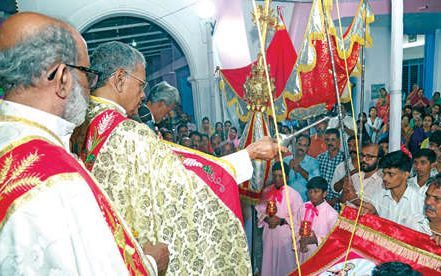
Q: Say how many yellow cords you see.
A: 2